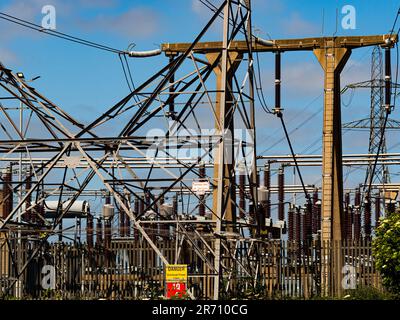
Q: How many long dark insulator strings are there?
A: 3